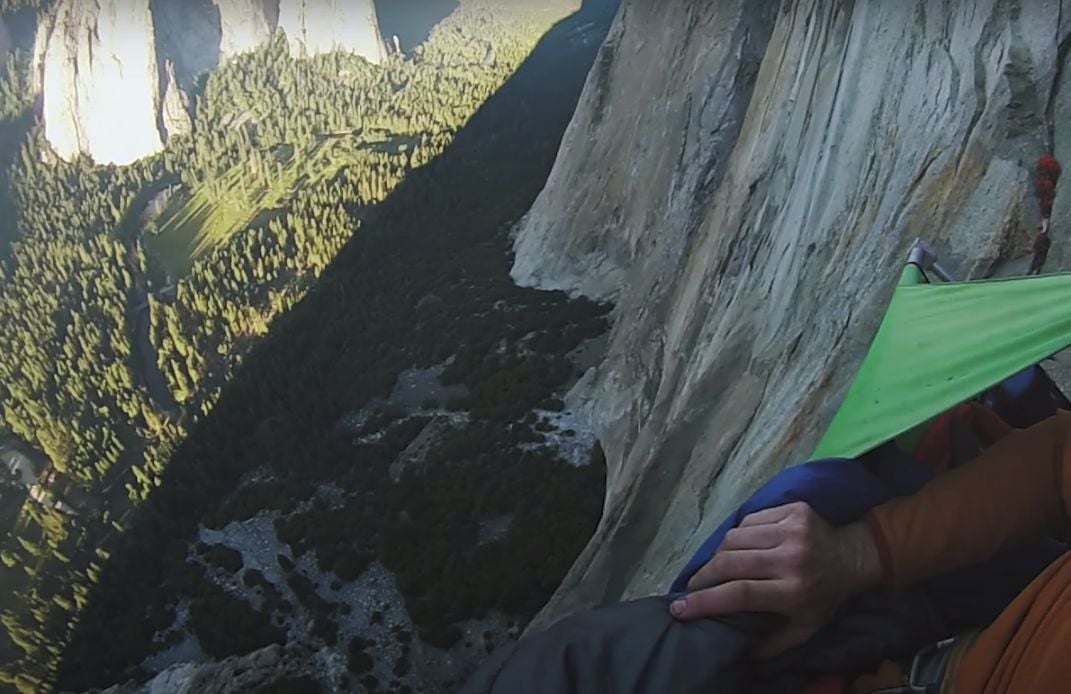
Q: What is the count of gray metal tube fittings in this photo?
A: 1